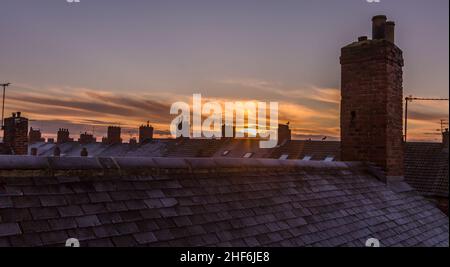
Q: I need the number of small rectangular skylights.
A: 5